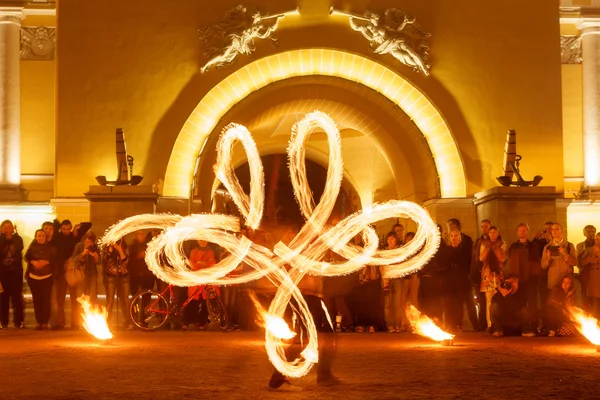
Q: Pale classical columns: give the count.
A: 2